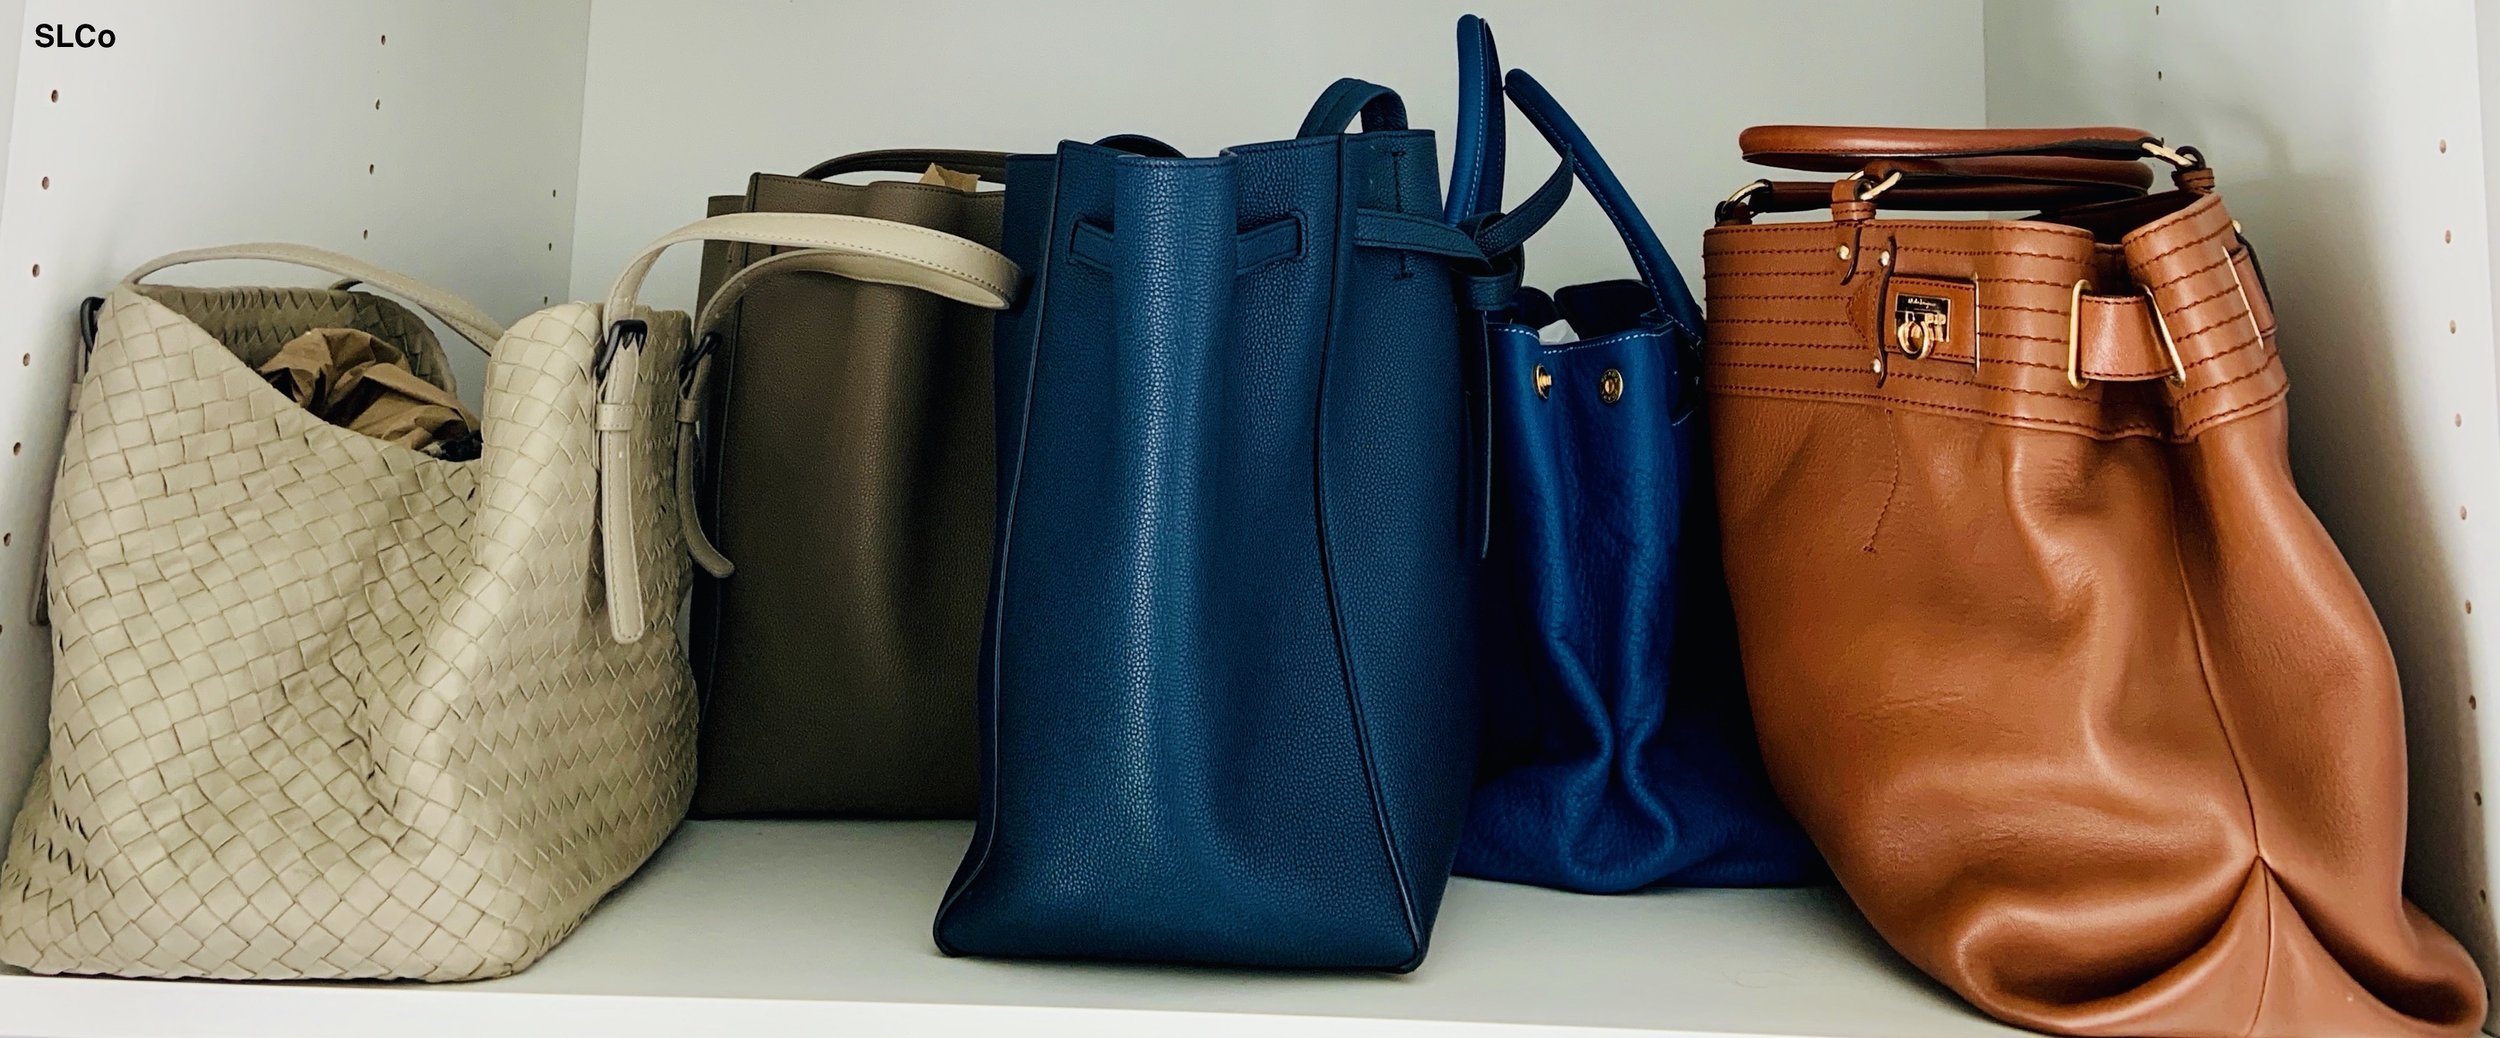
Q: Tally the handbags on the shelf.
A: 5